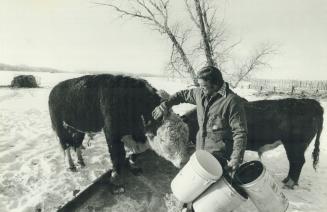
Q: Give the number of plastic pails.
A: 3